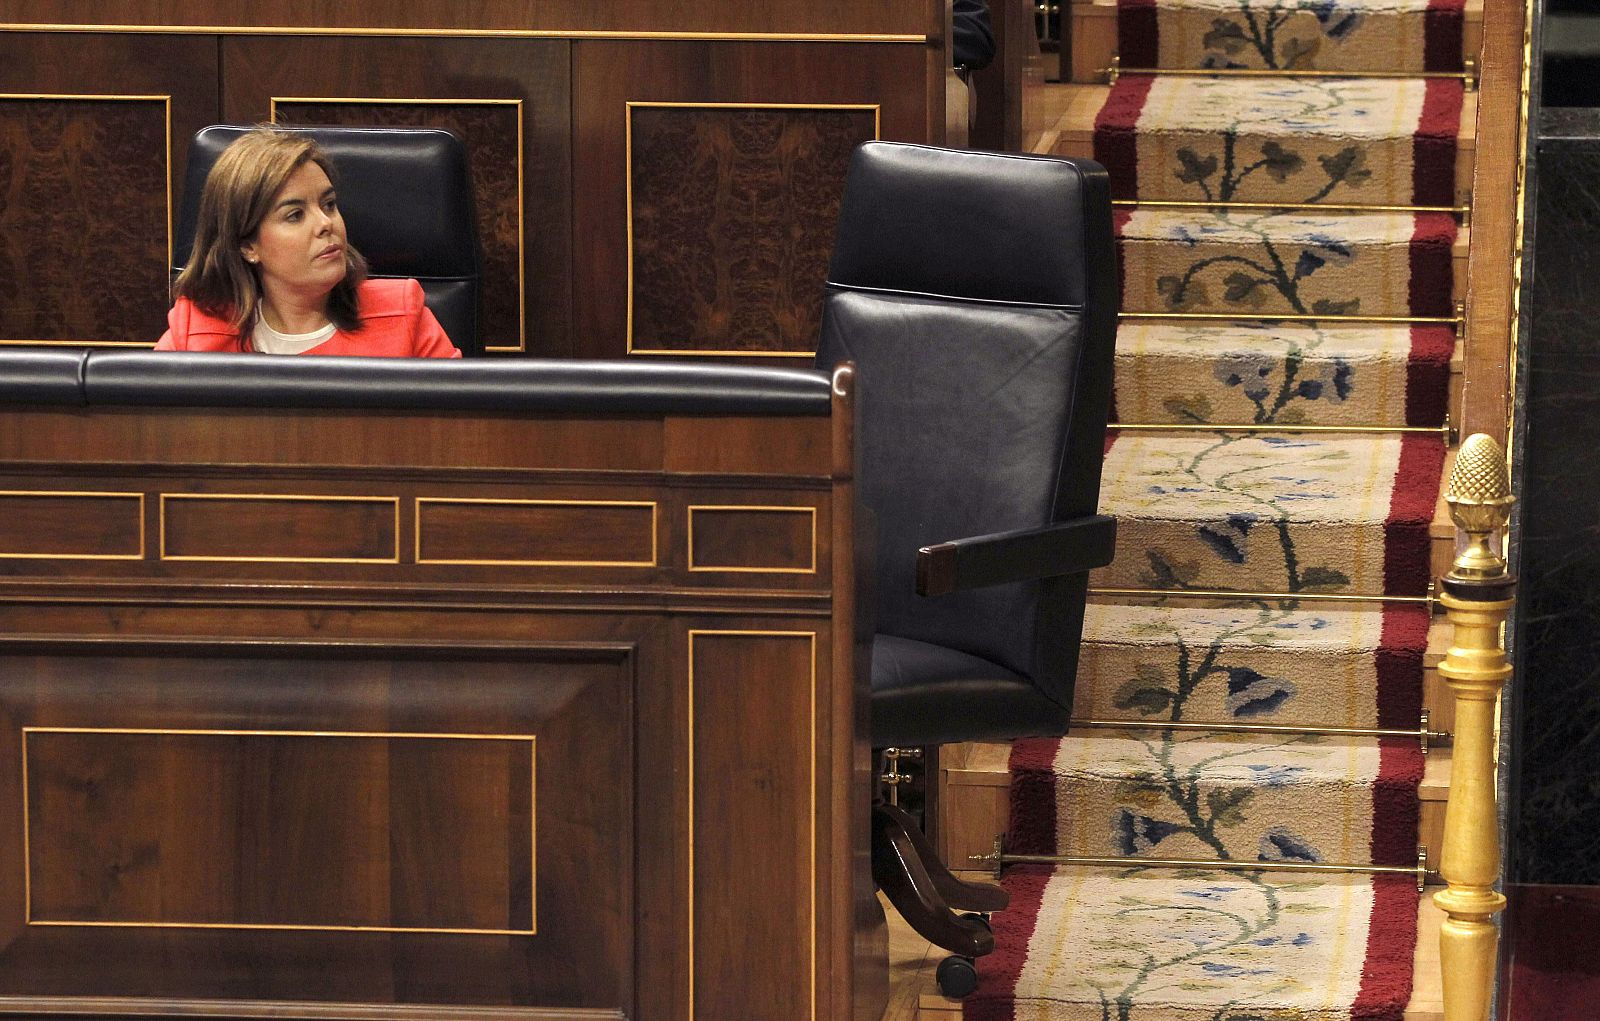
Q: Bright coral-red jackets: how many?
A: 1